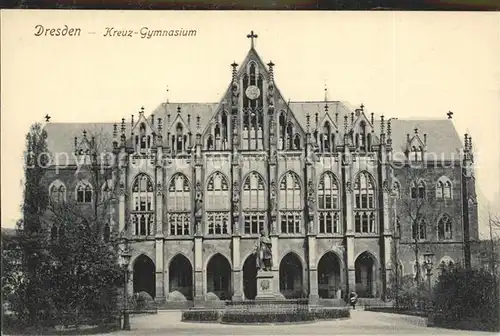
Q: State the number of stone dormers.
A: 6